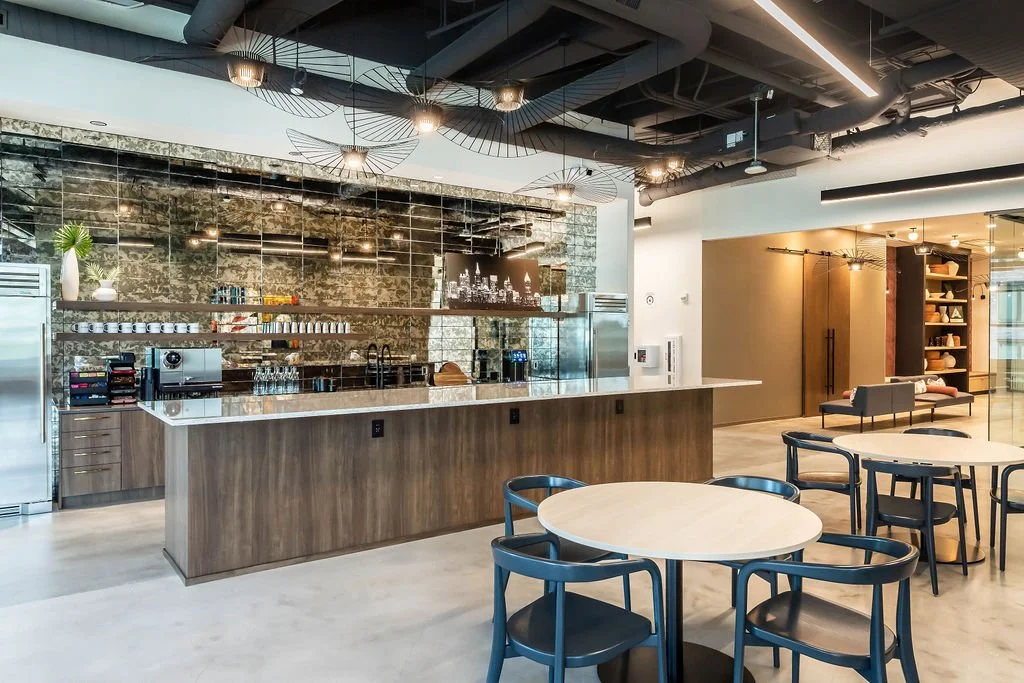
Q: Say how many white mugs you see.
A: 9